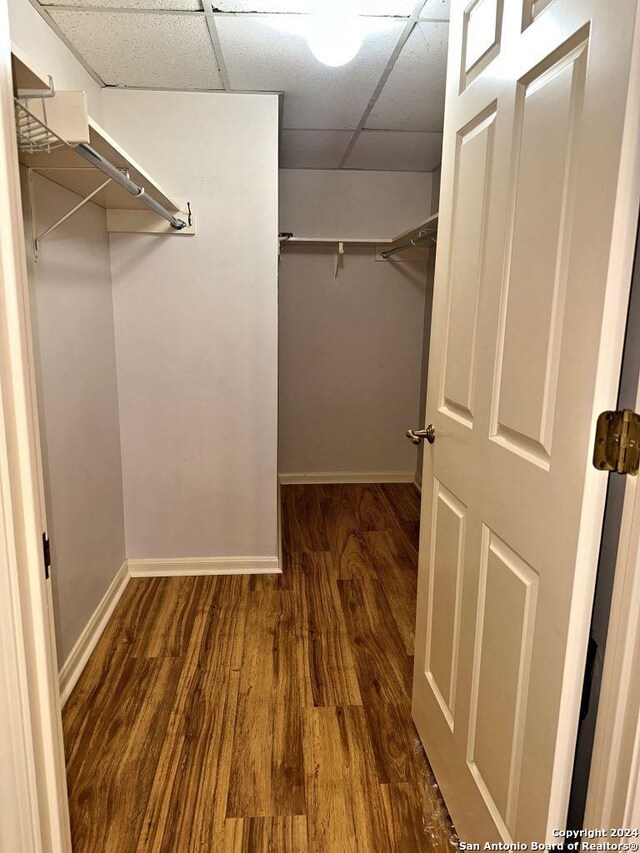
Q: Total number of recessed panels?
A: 6